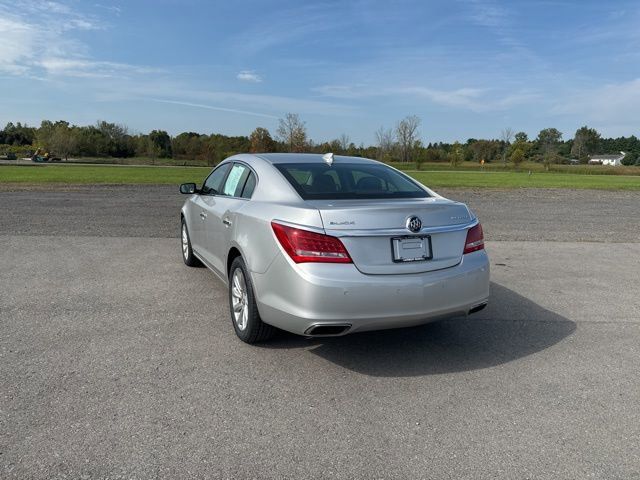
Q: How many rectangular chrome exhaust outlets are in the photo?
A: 2